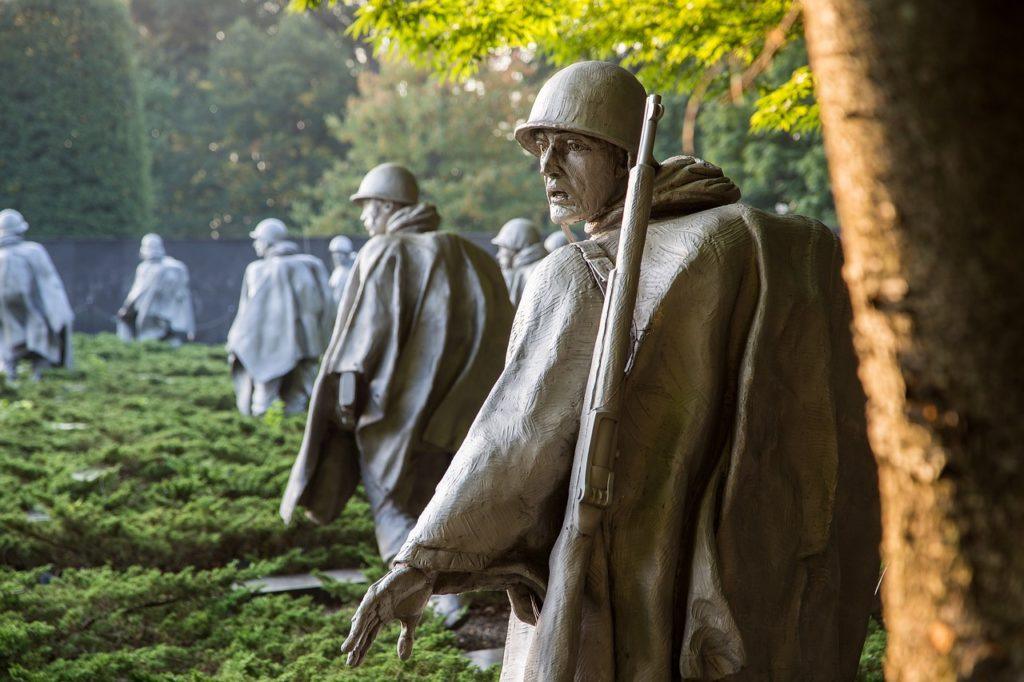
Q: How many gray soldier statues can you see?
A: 8